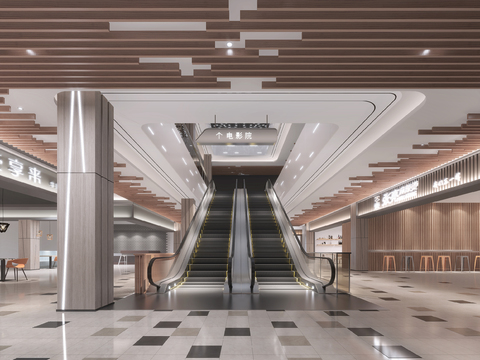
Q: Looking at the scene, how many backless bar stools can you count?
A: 6